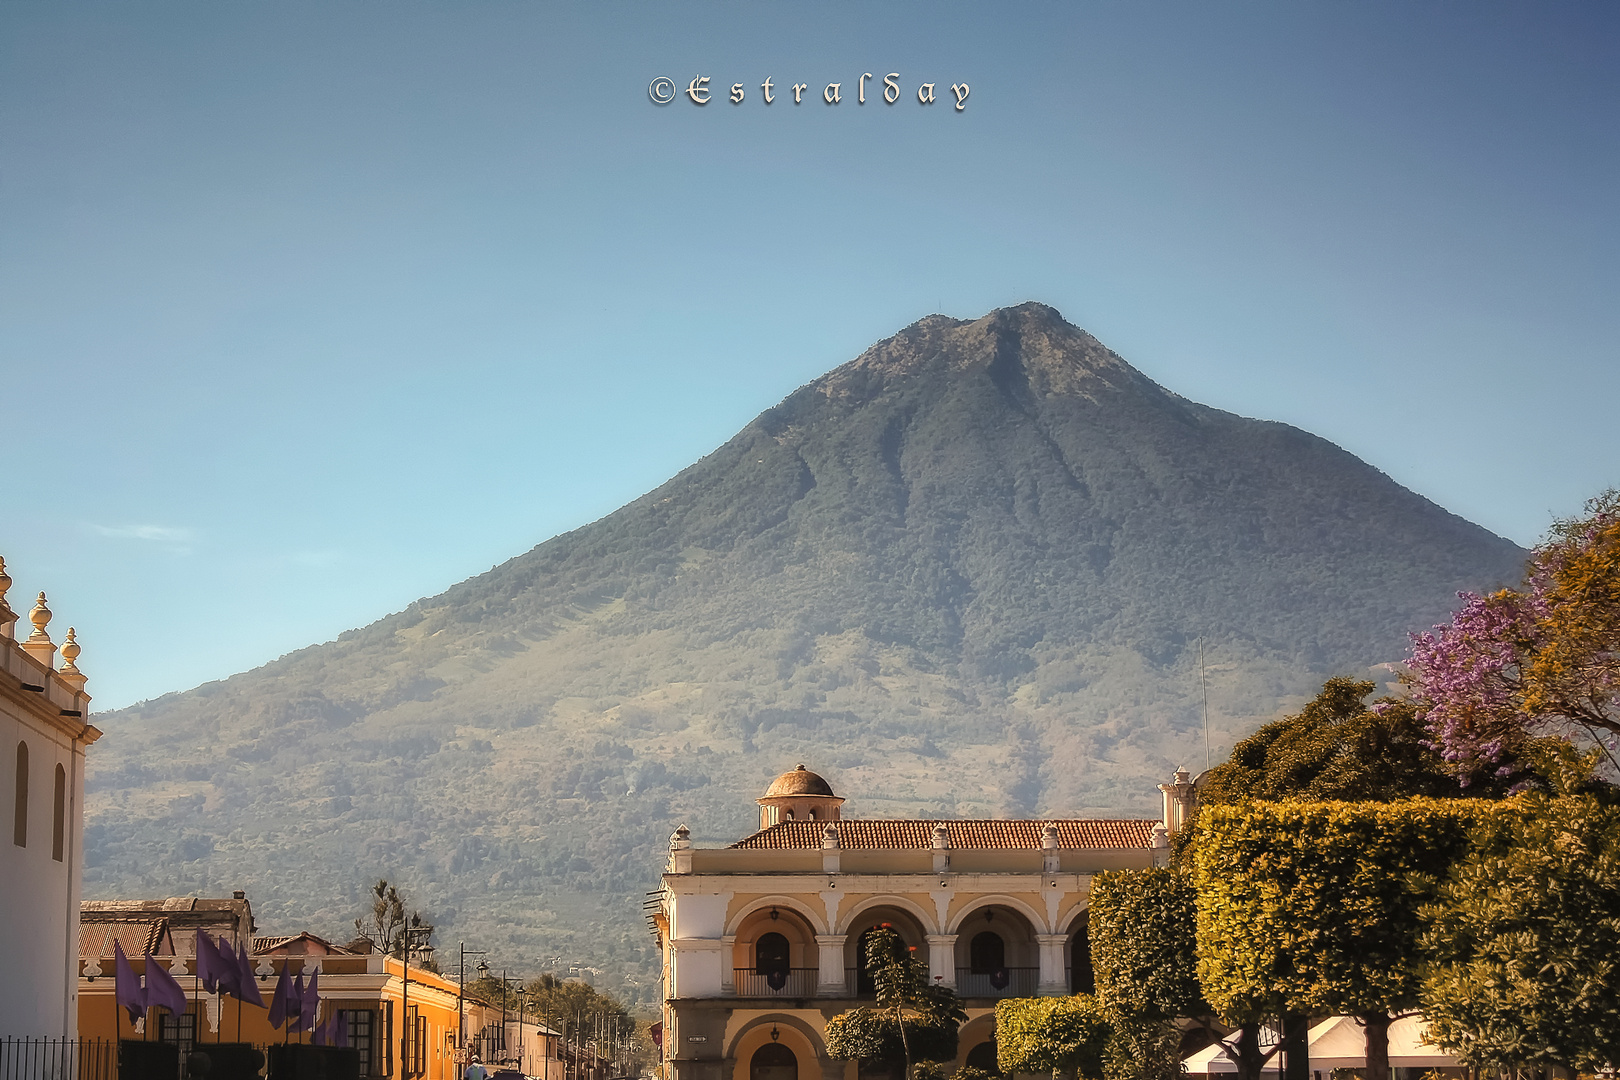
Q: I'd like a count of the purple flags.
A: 11